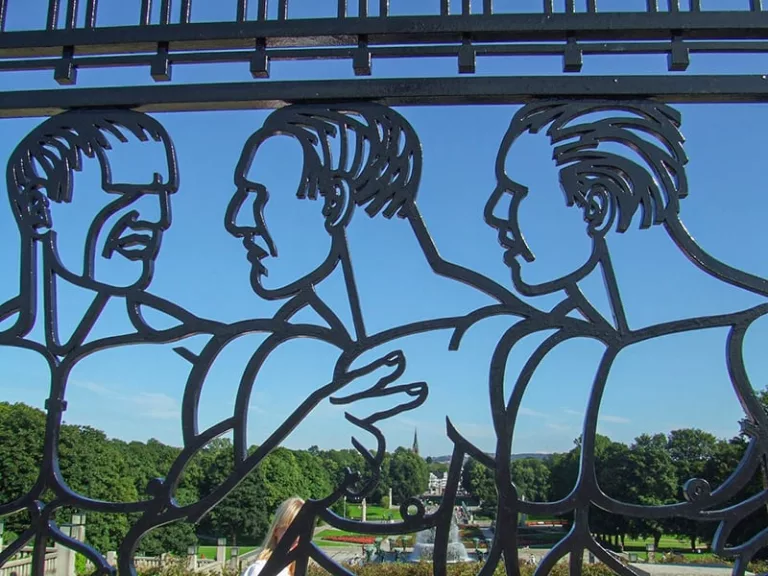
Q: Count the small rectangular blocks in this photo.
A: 7